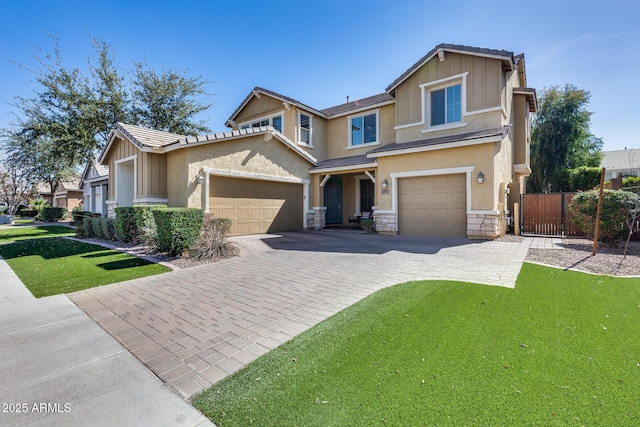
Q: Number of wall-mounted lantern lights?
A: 3